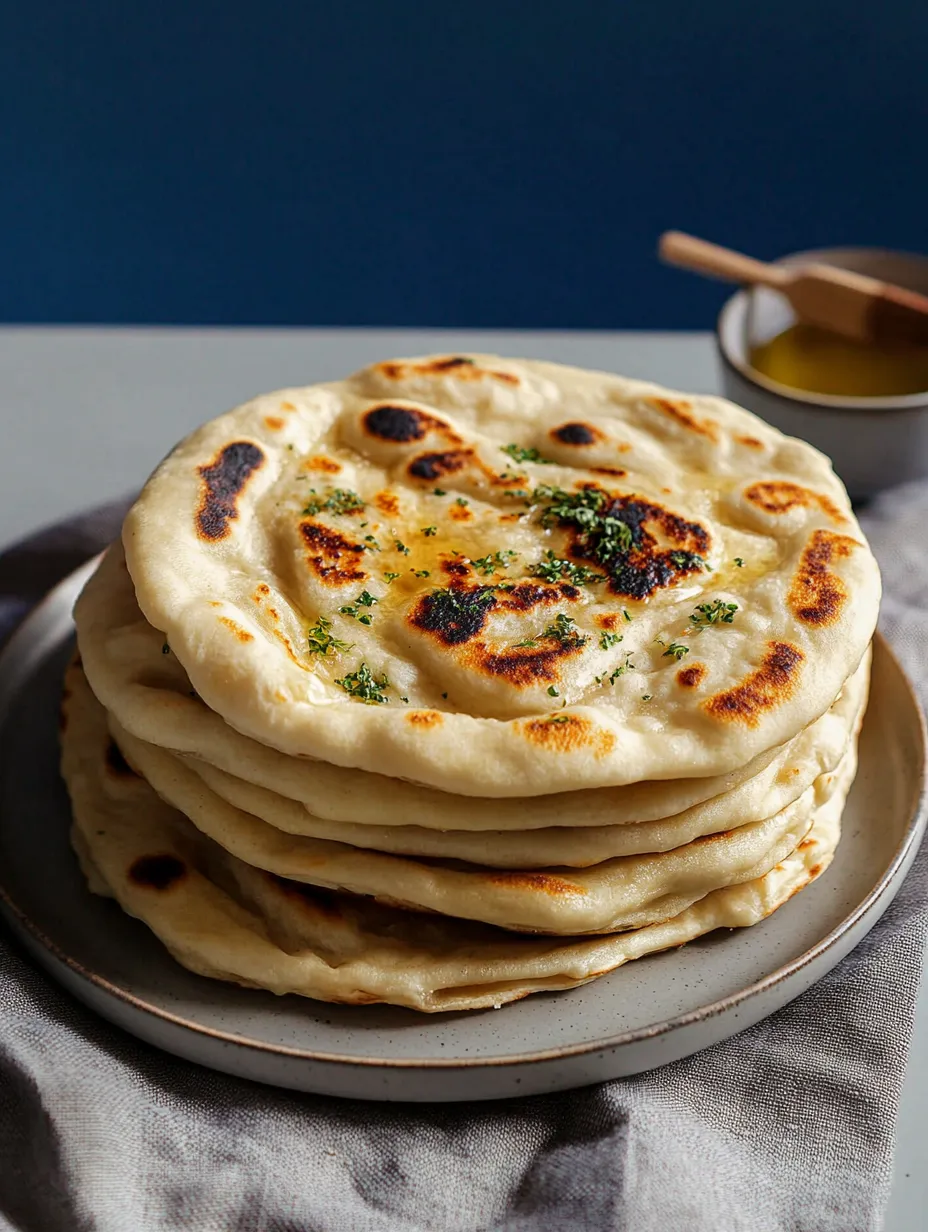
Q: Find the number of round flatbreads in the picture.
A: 5